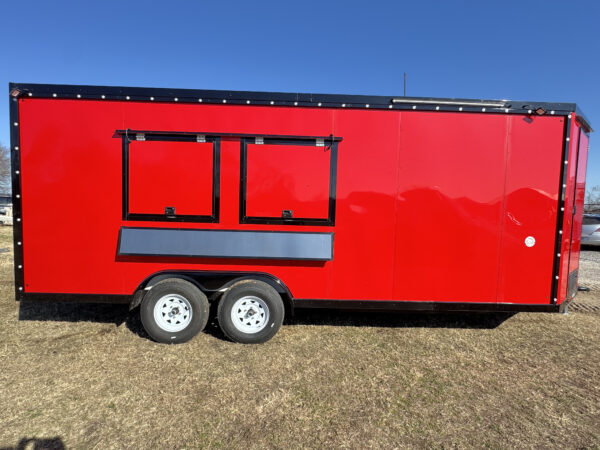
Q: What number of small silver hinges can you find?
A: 4